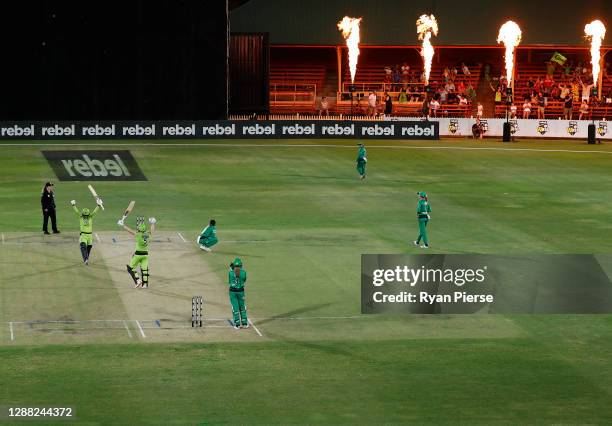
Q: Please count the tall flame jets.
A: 4